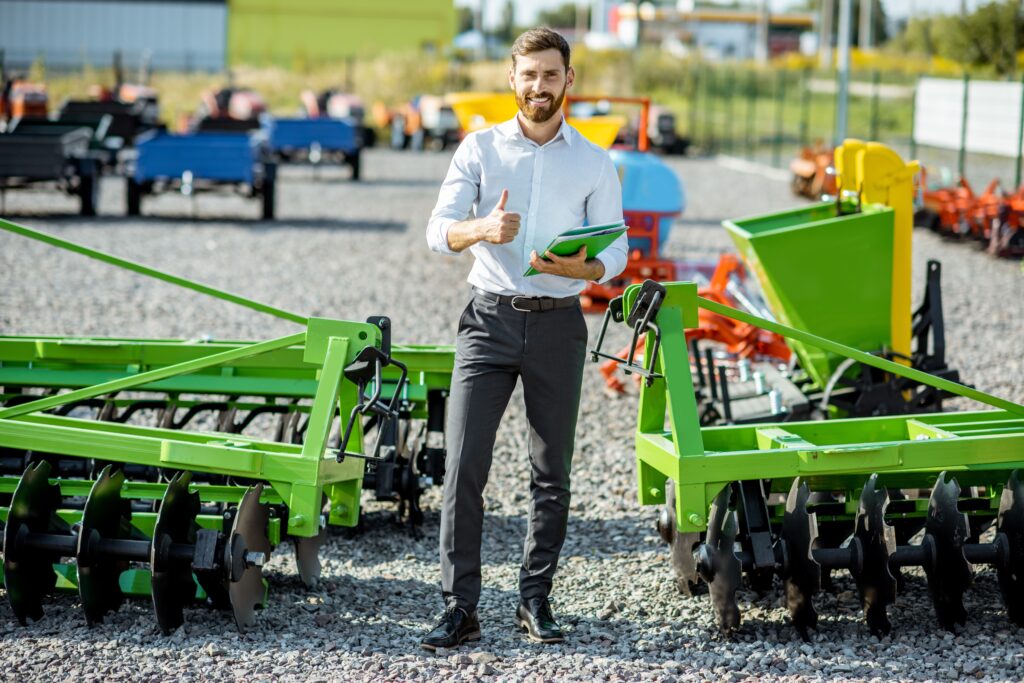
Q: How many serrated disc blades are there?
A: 11